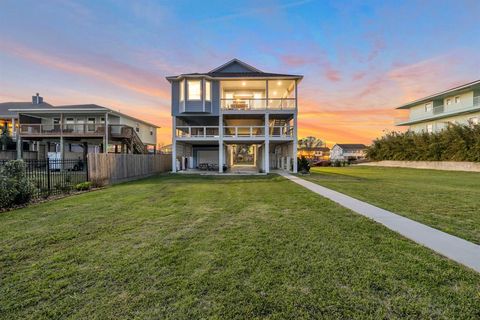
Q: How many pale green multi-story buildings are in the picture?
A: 1